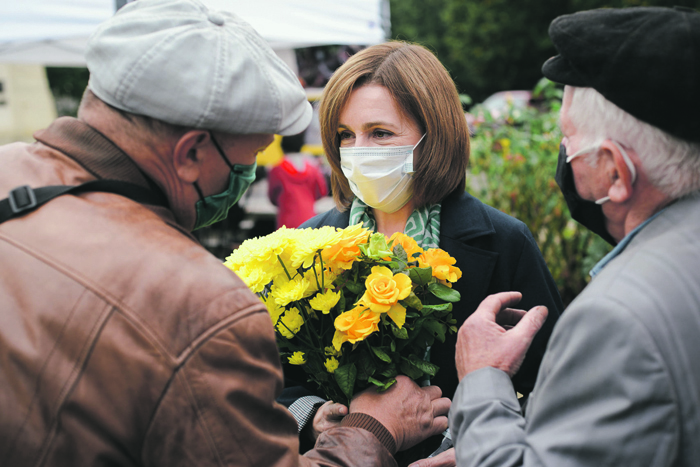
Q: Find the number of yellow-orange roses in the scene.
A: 5